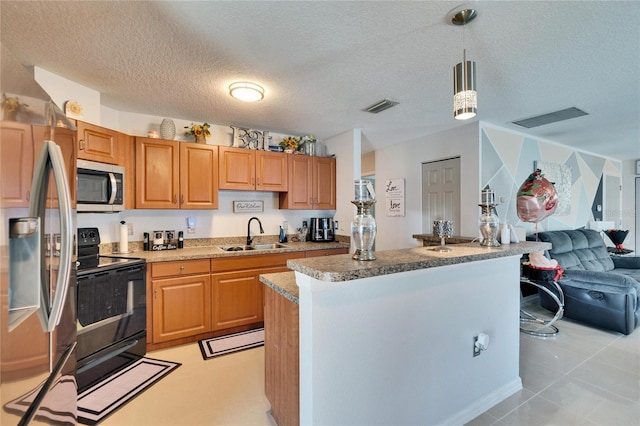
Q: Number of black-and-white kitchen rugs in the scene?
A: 2